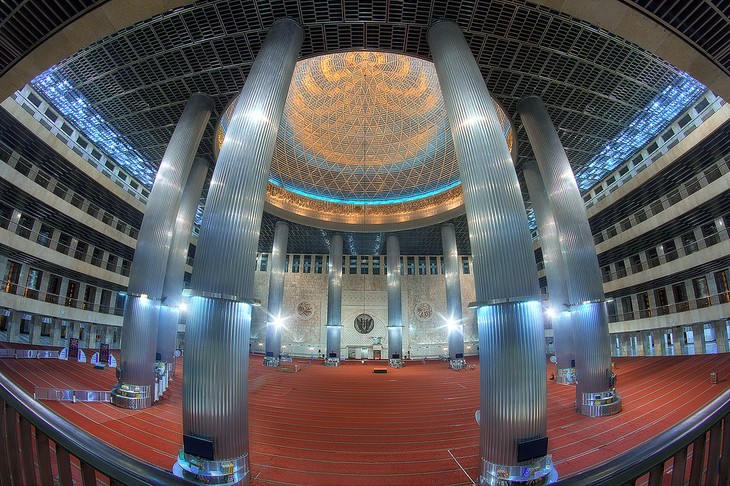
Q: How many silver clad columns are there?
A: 10